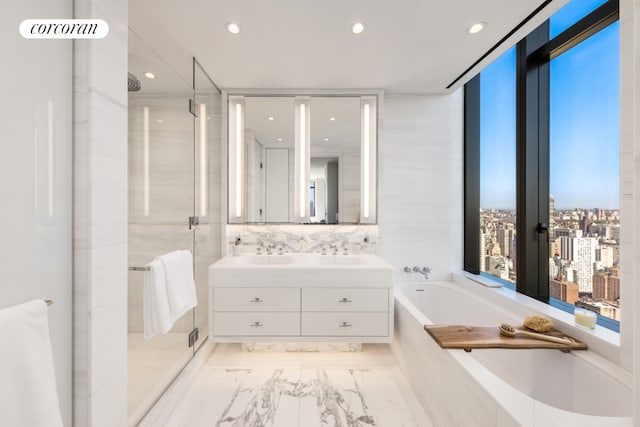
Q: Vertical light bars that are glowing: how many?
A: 3